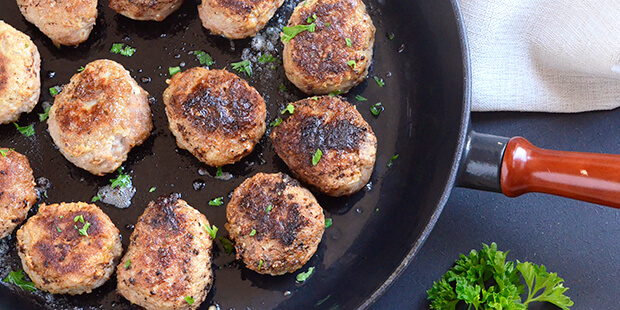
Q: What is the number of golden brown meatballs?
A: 12